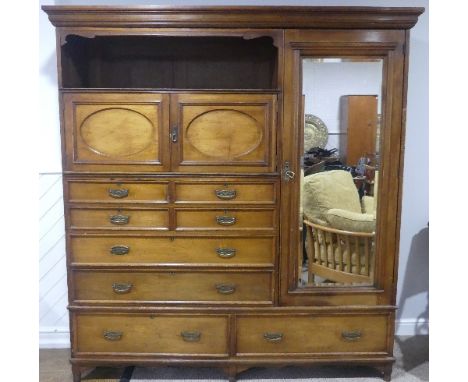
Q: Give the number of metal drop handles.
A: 12